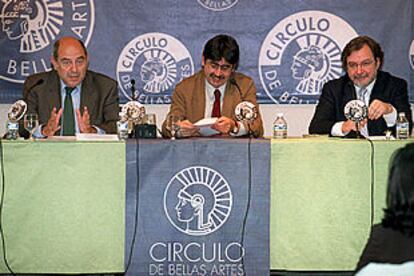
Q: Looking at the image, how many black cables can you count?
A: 4